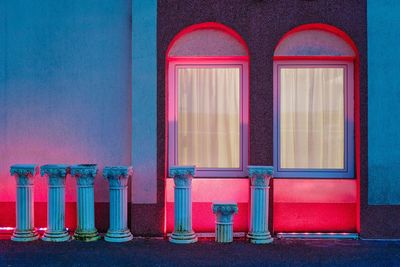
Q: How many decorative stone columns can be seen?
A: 7